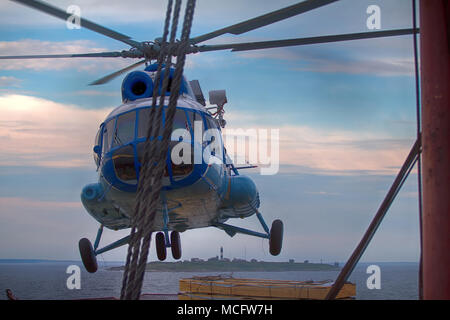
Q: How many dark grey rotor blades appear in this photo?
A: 5